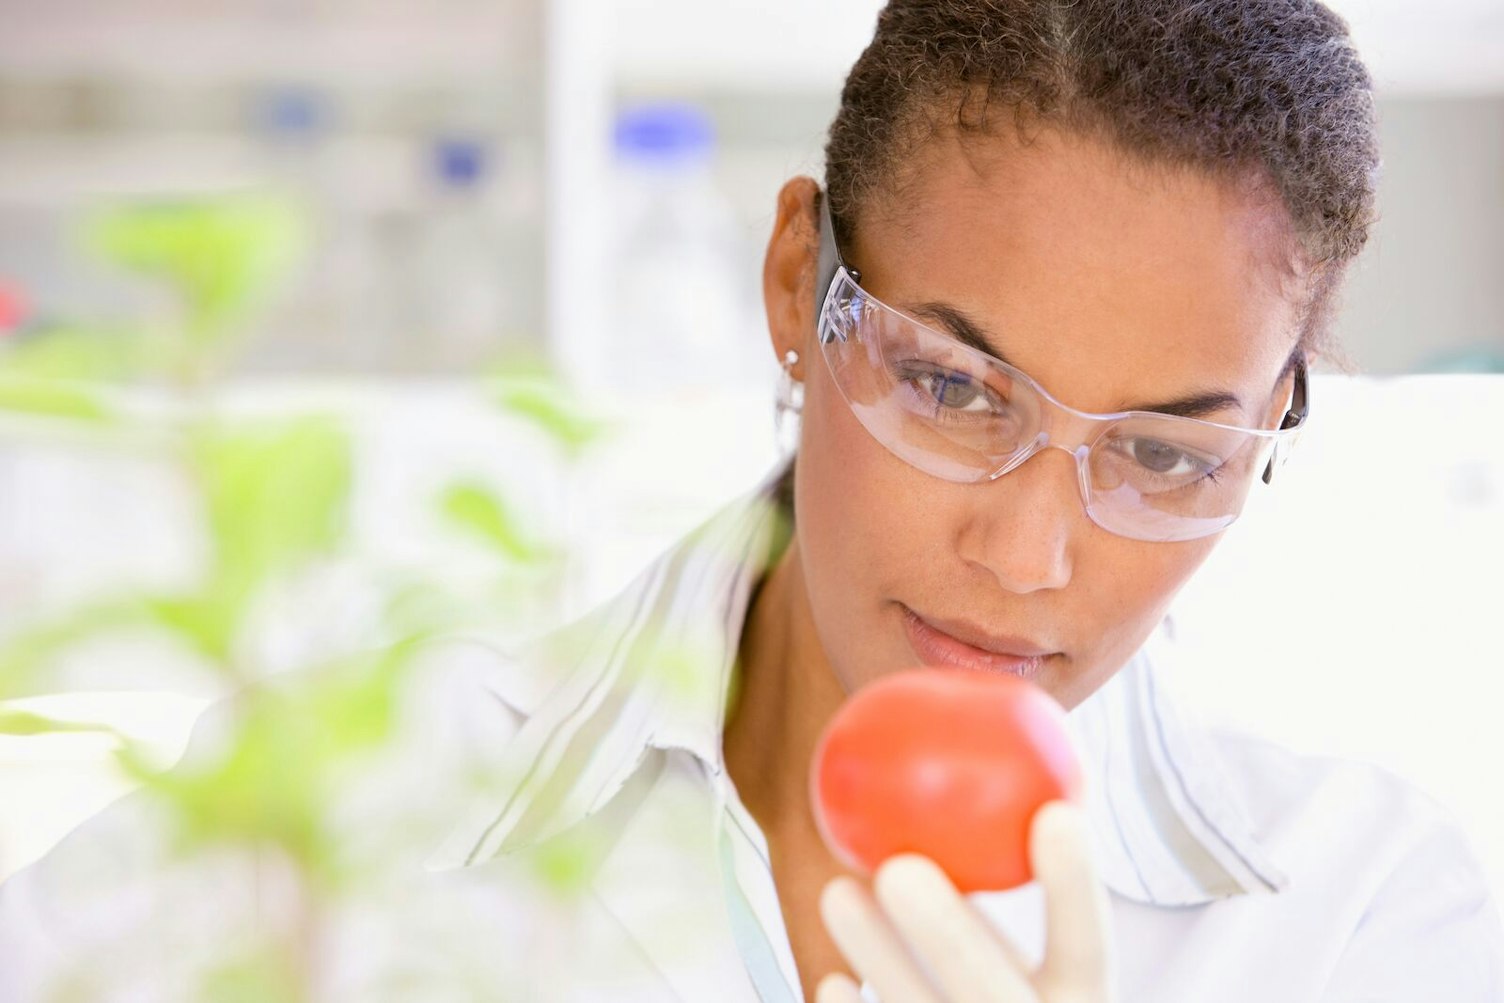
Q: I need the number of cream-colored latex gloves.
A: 1